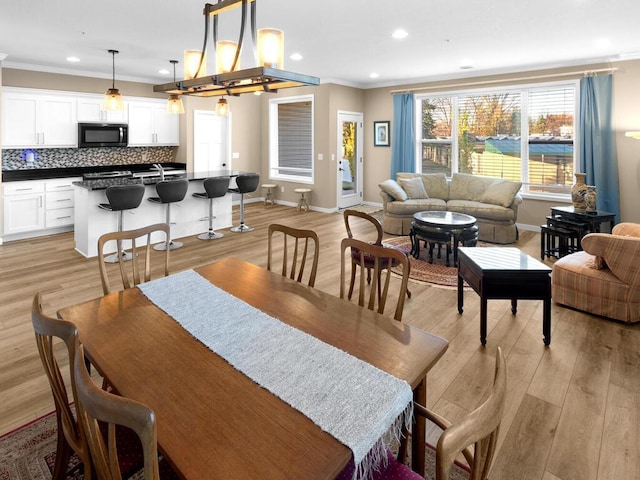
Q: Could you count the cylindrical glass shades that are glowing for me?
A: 3